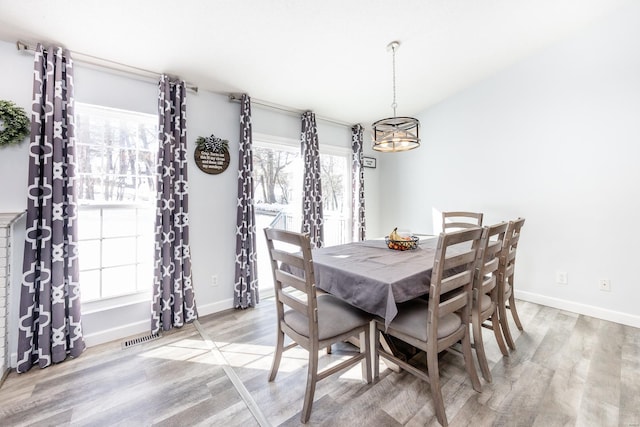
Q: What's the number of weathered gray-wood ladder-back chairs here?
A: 5